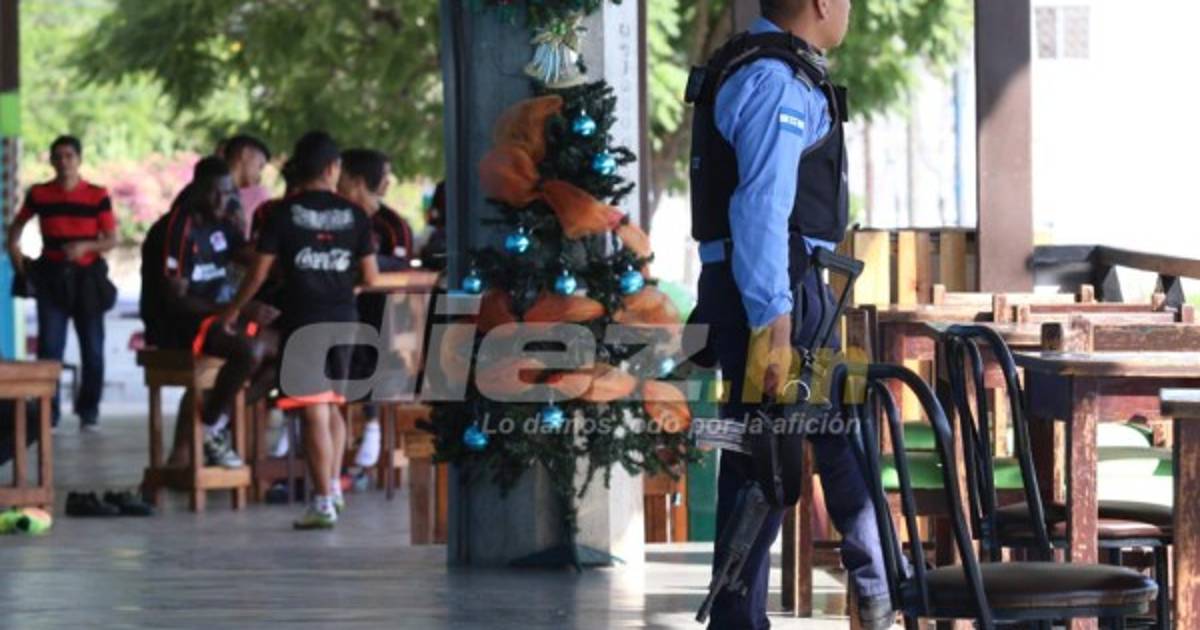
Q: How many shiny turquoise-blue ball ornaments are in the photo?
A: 9